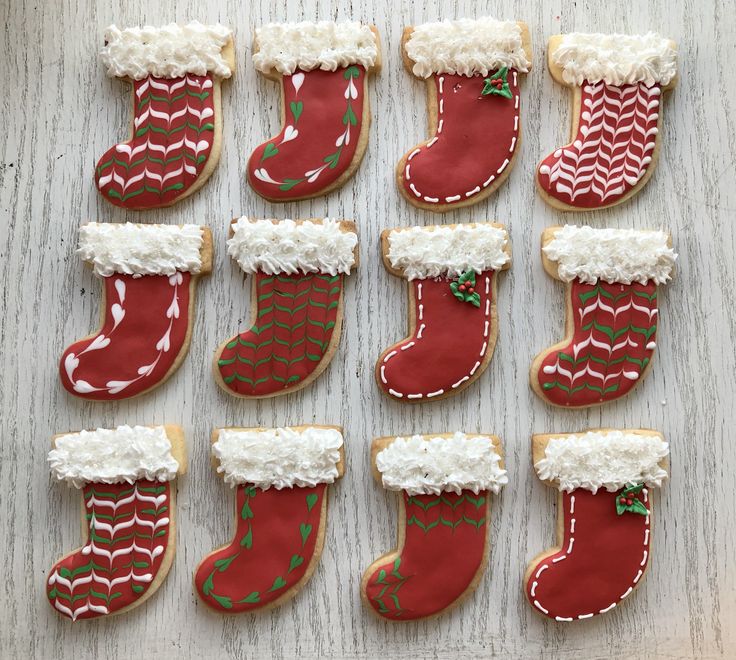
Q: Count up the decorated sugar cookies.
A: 12